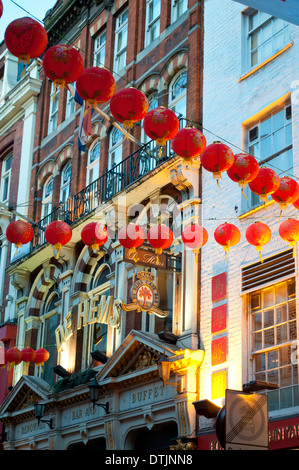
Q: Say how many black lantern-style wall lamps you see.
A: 3